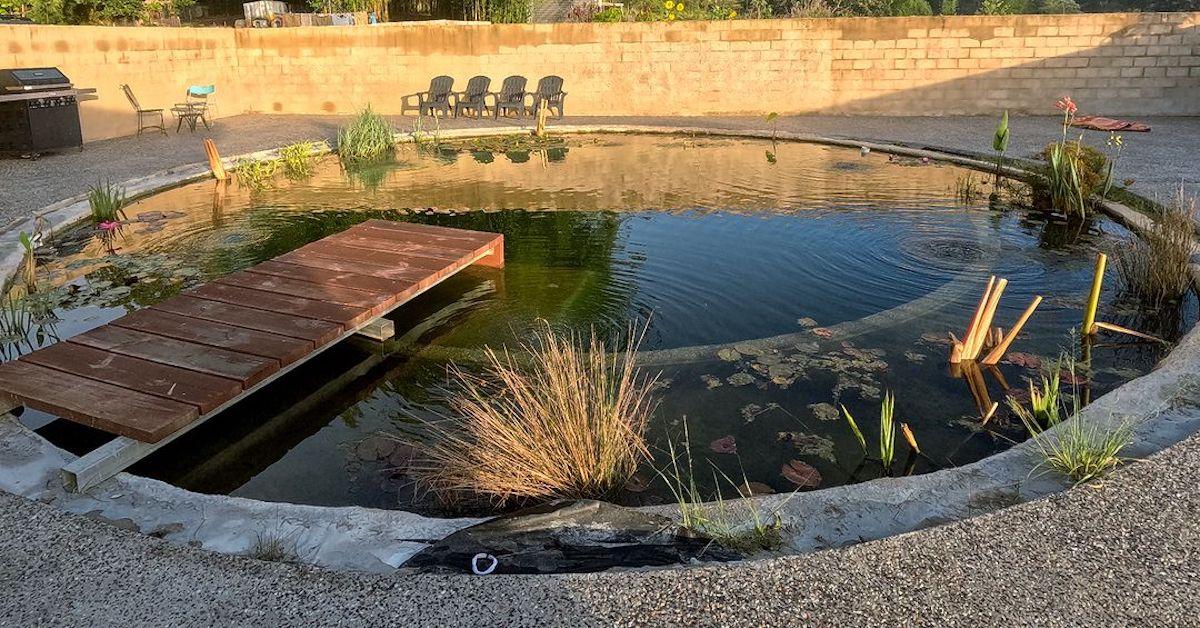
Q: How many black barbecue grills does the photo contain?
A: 1